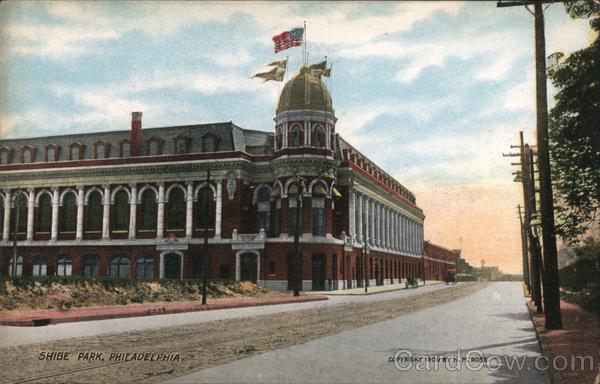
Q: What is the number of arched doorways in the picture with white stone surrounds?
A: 2